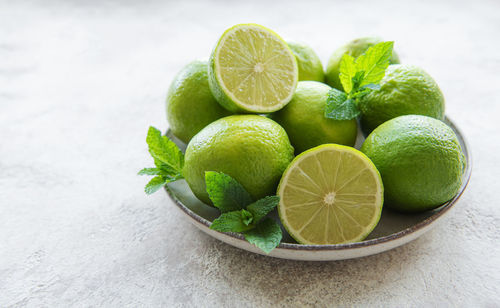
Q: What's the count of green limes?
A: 9